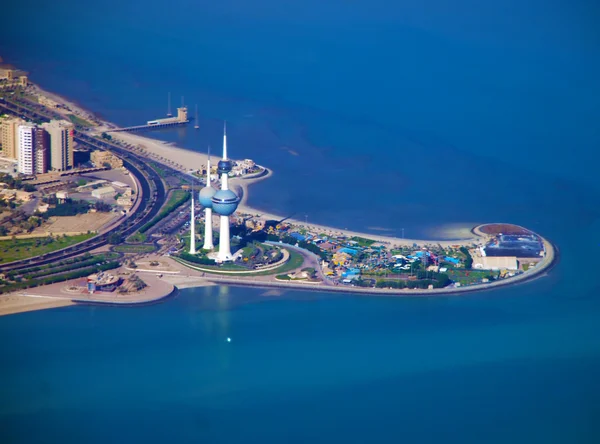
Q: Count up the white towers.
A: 3